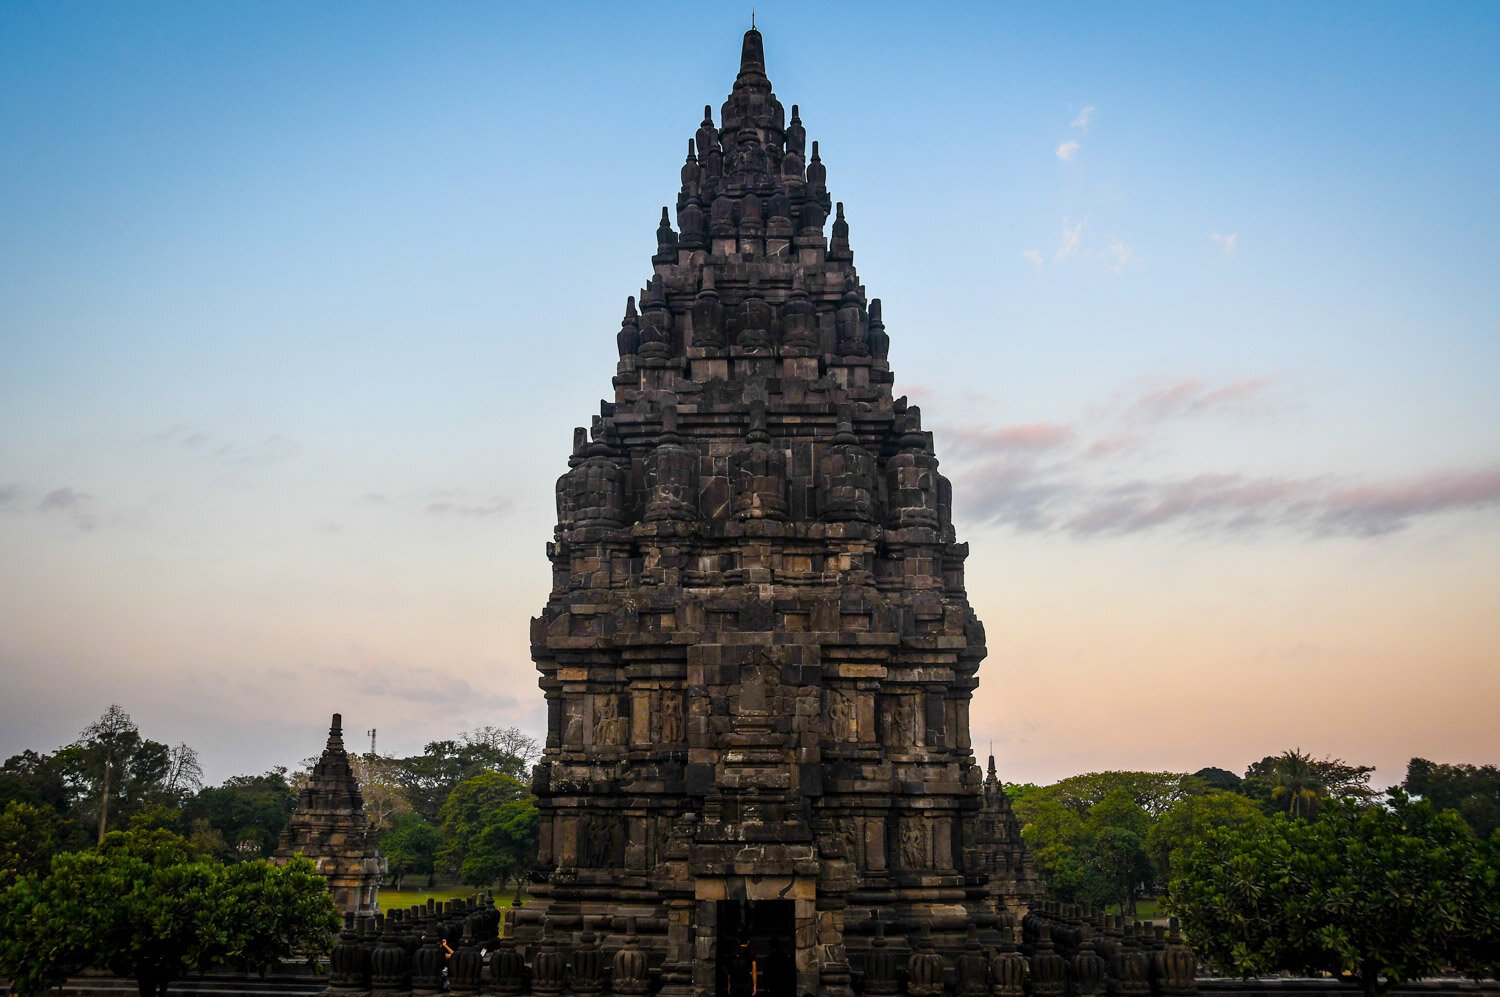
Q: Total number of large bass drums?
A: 0